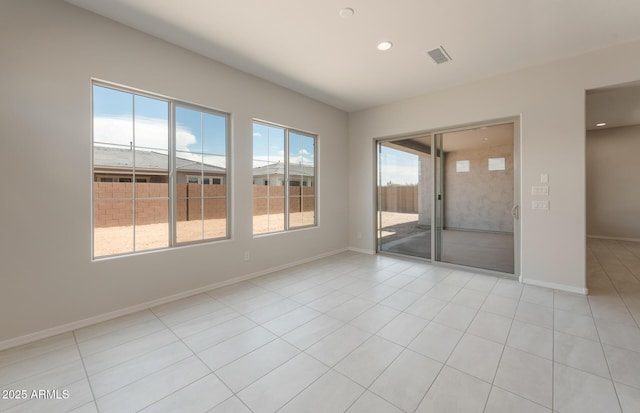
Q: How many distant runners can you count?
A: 0